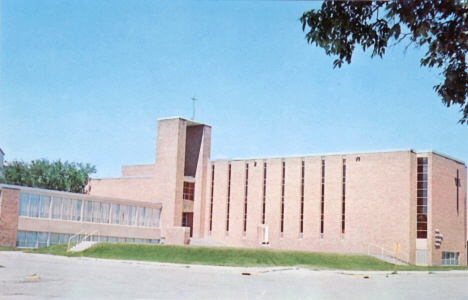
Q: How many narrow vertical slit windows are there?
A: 8